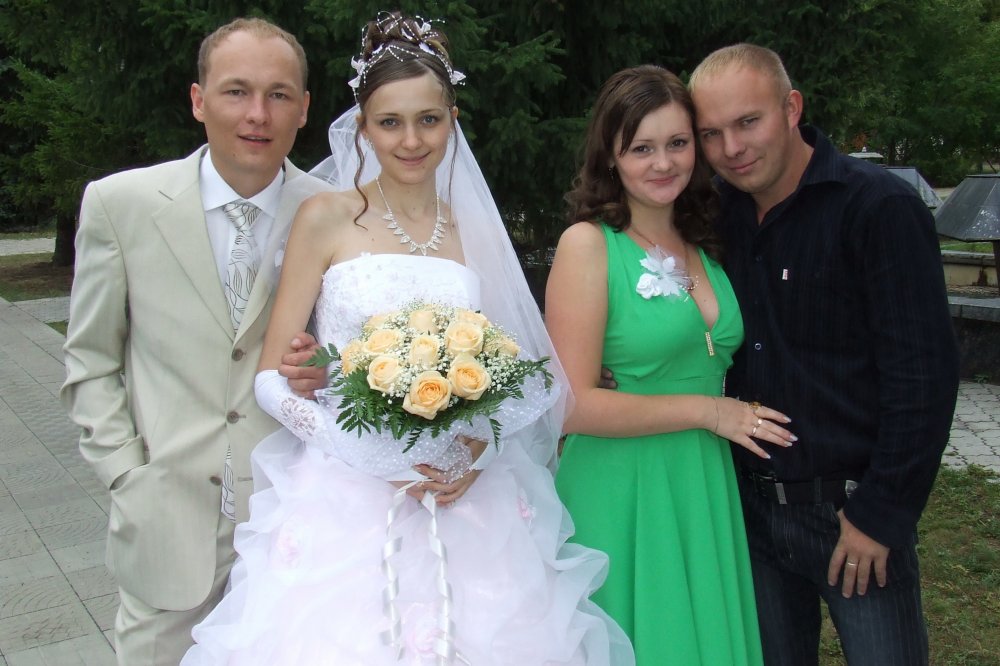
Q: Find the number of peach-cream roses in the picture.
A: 11